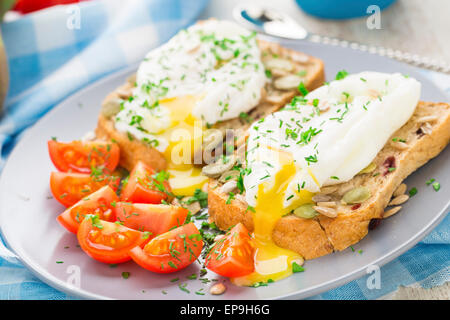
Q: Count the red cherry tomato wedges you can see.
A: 8